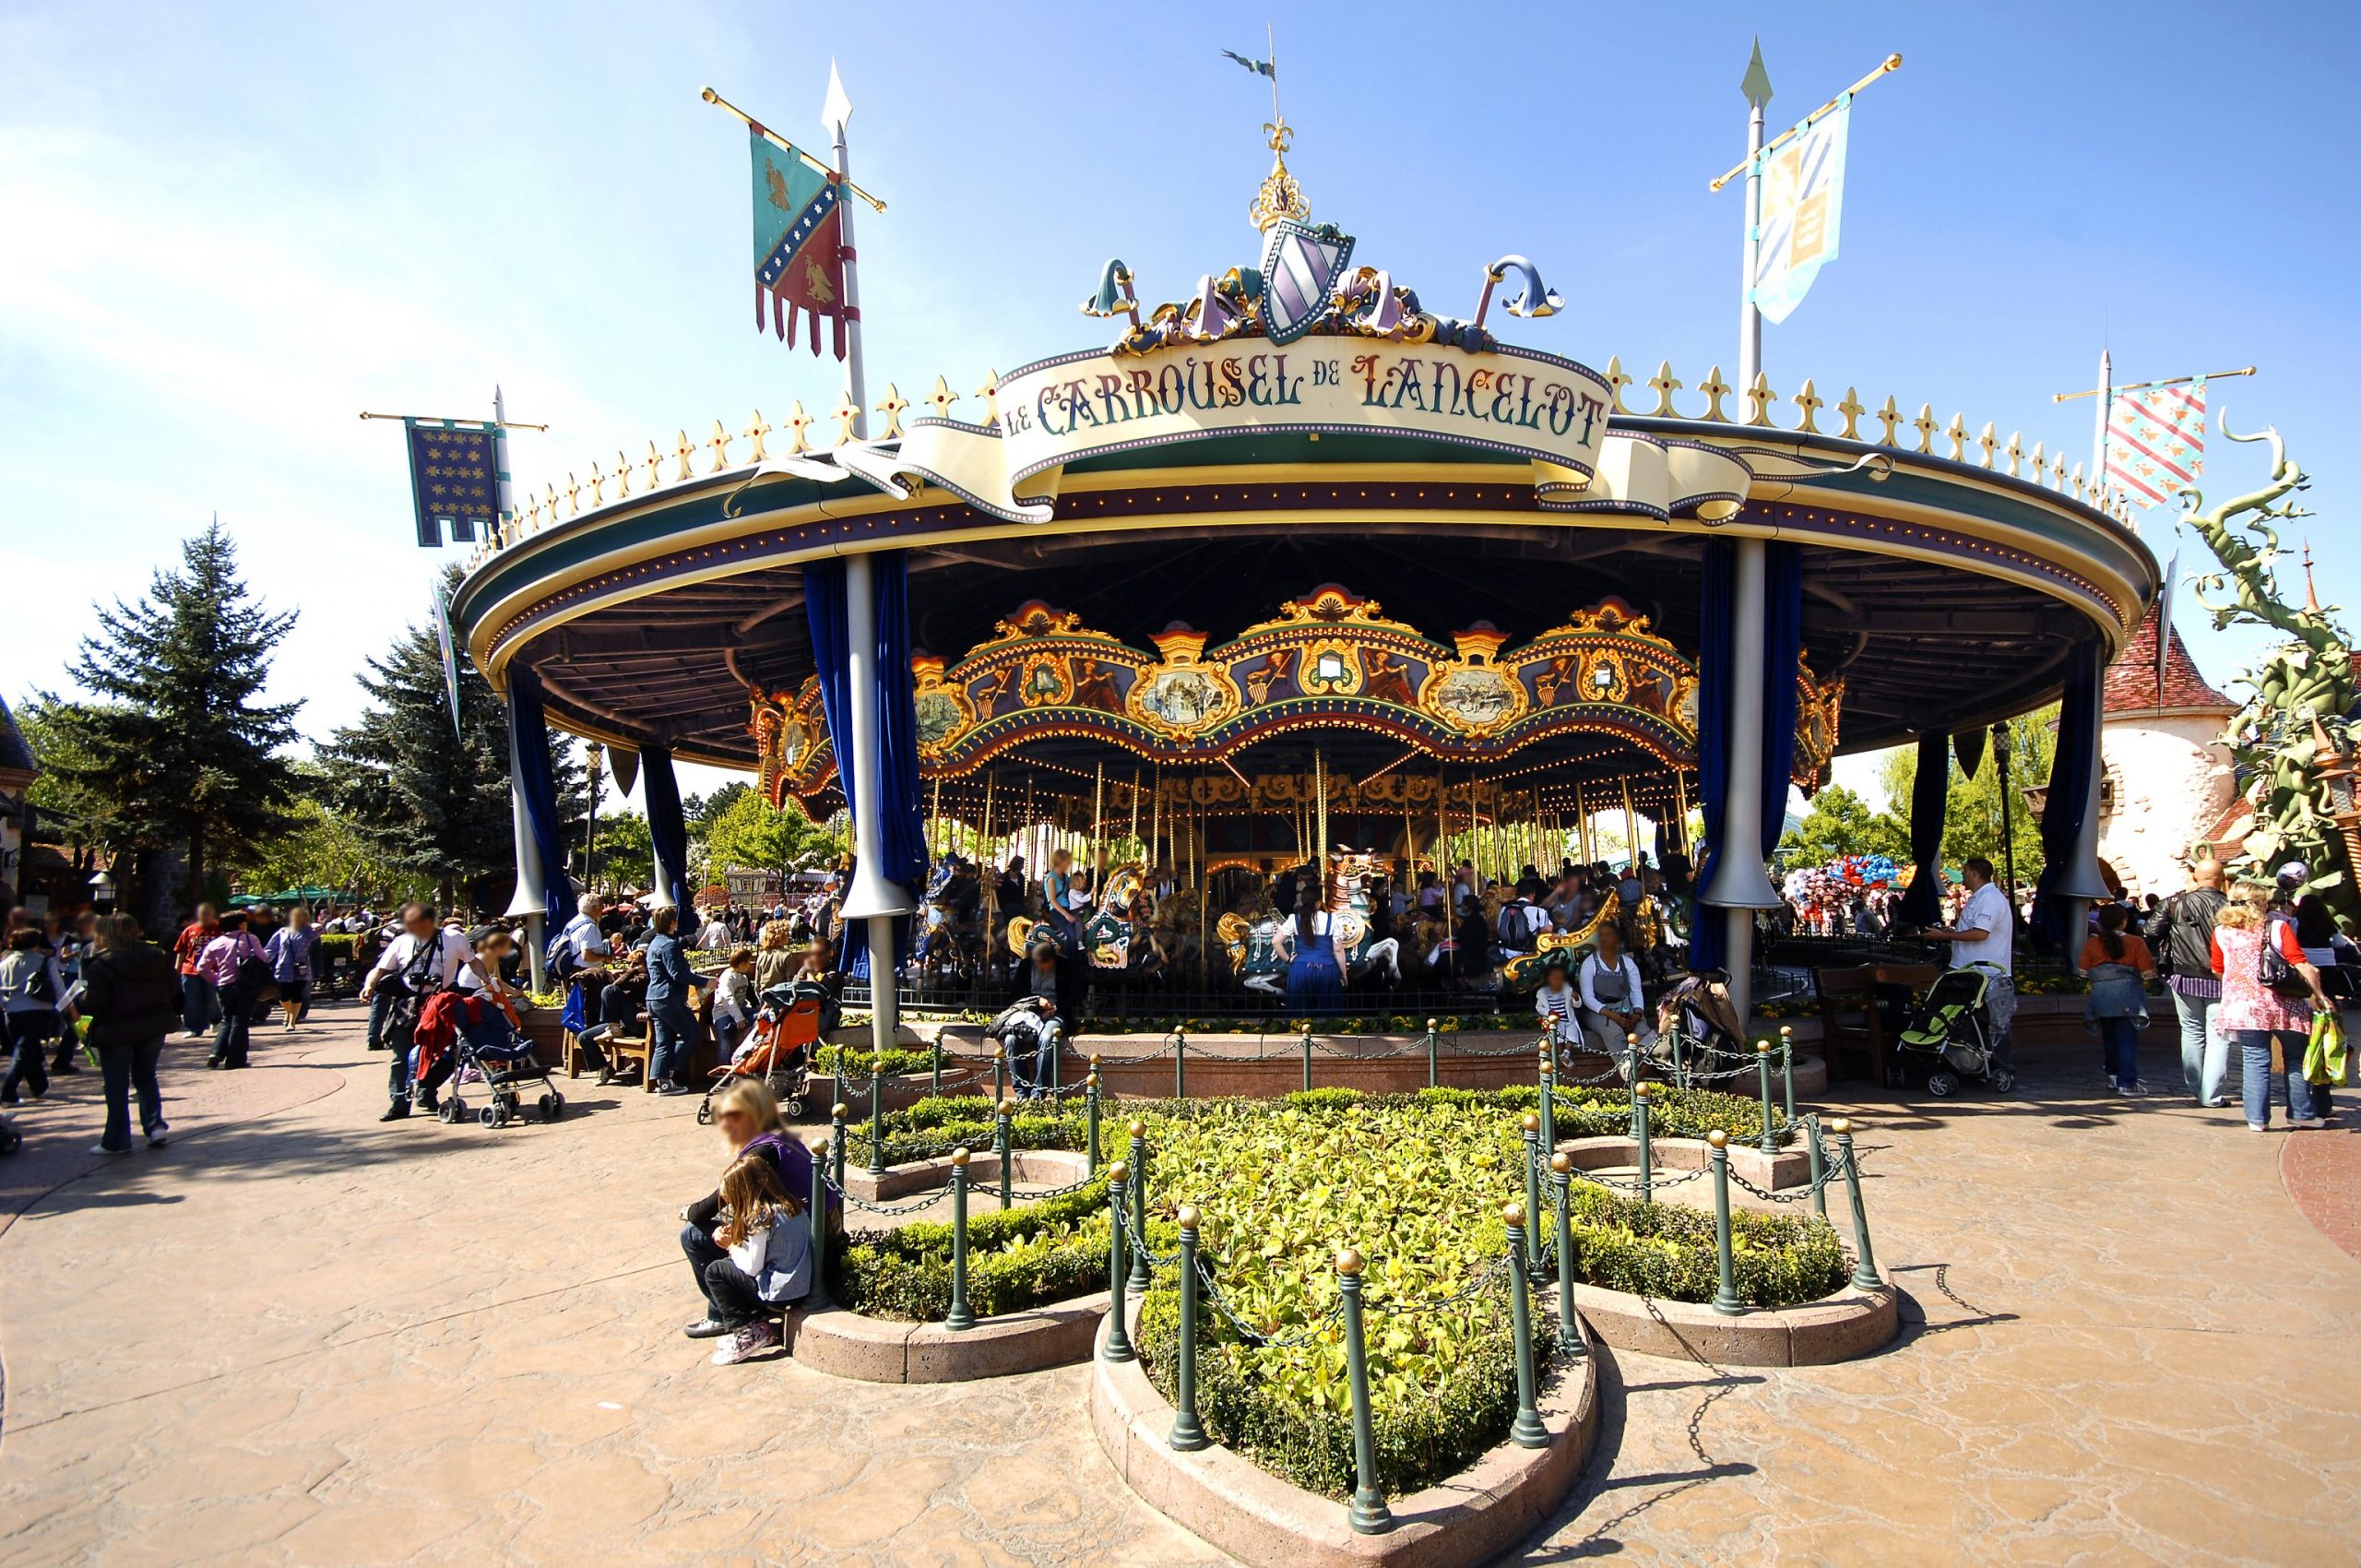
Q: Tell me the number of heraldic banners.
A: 4